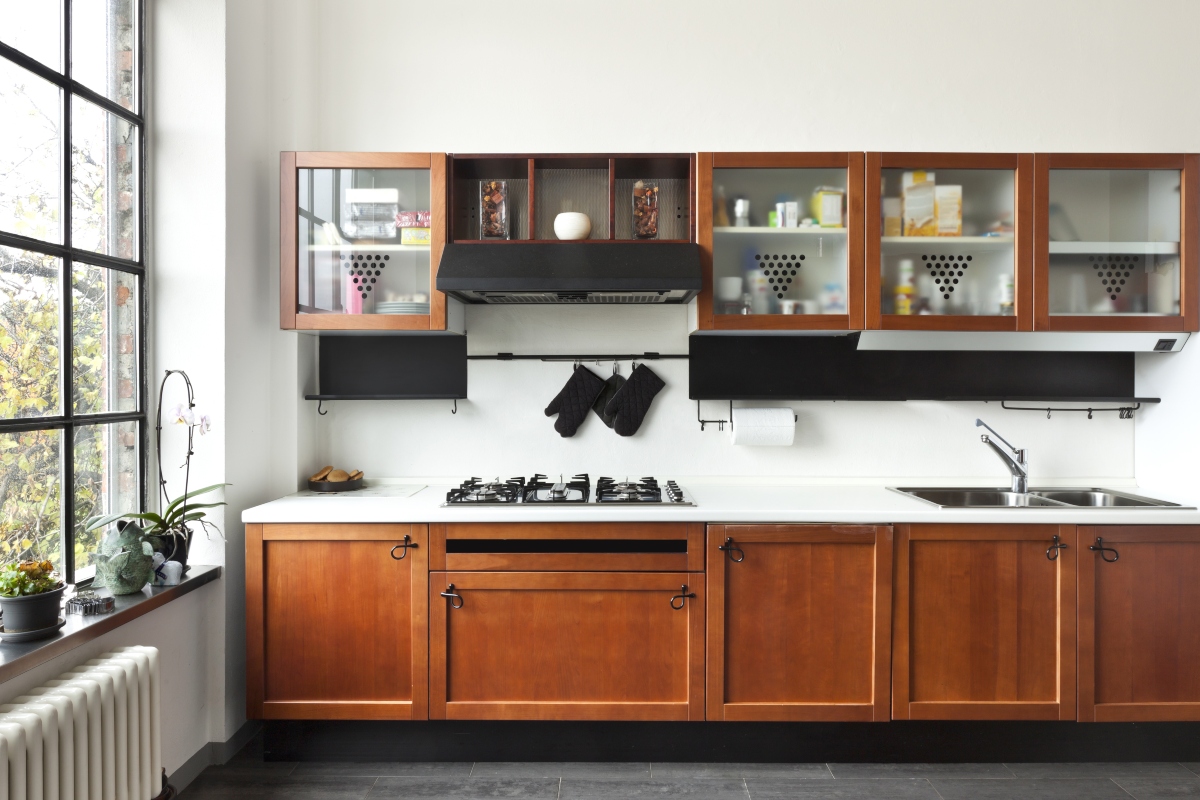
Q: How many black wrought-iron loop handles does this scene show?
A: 6